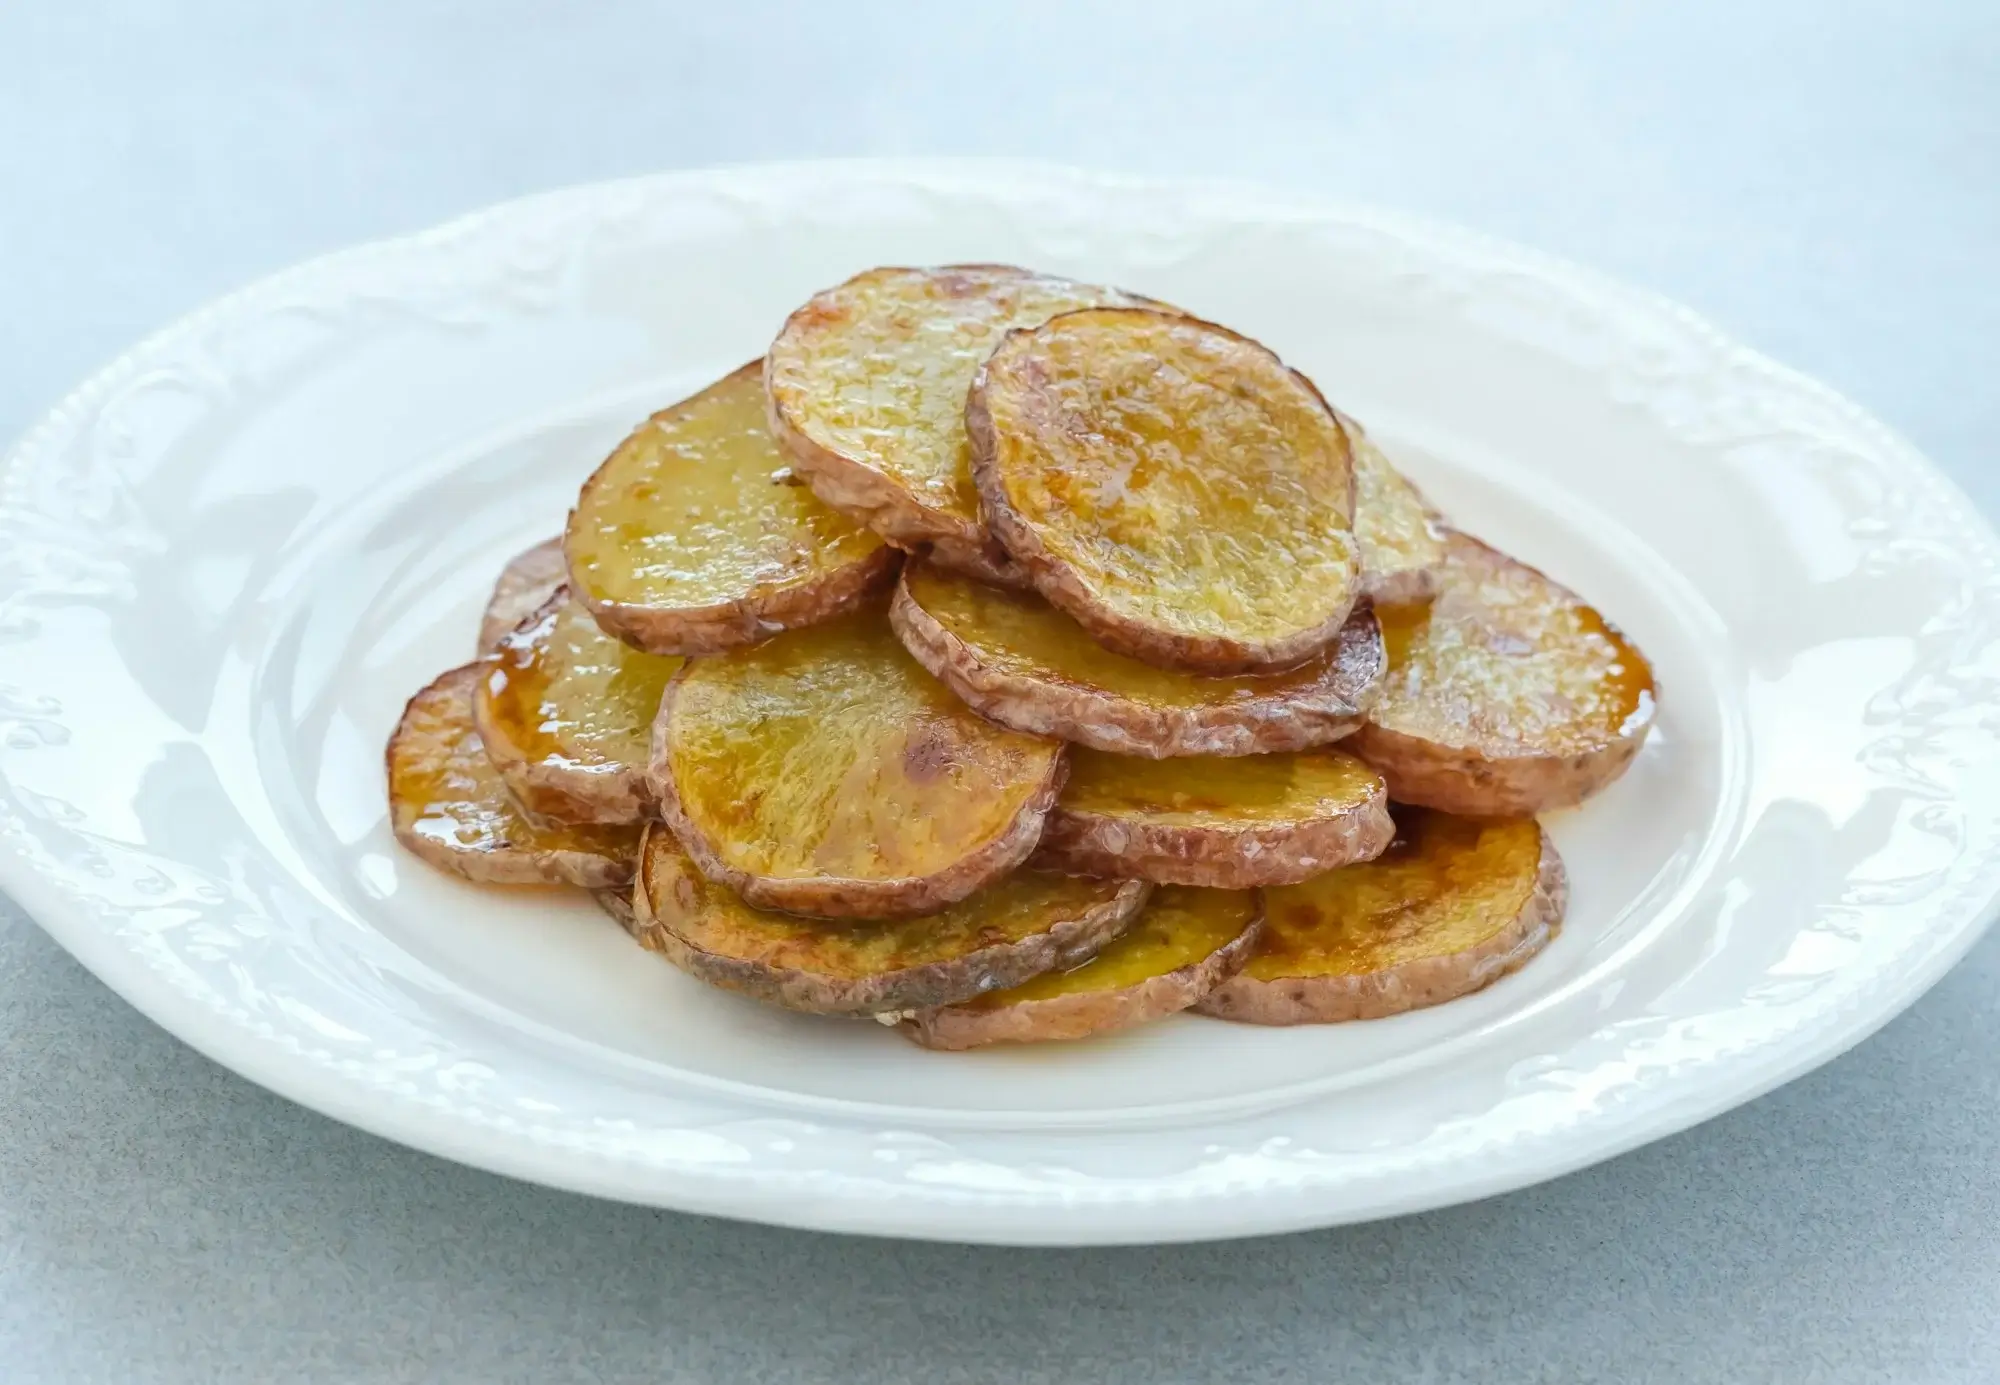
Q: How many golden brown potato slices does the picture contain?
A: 14